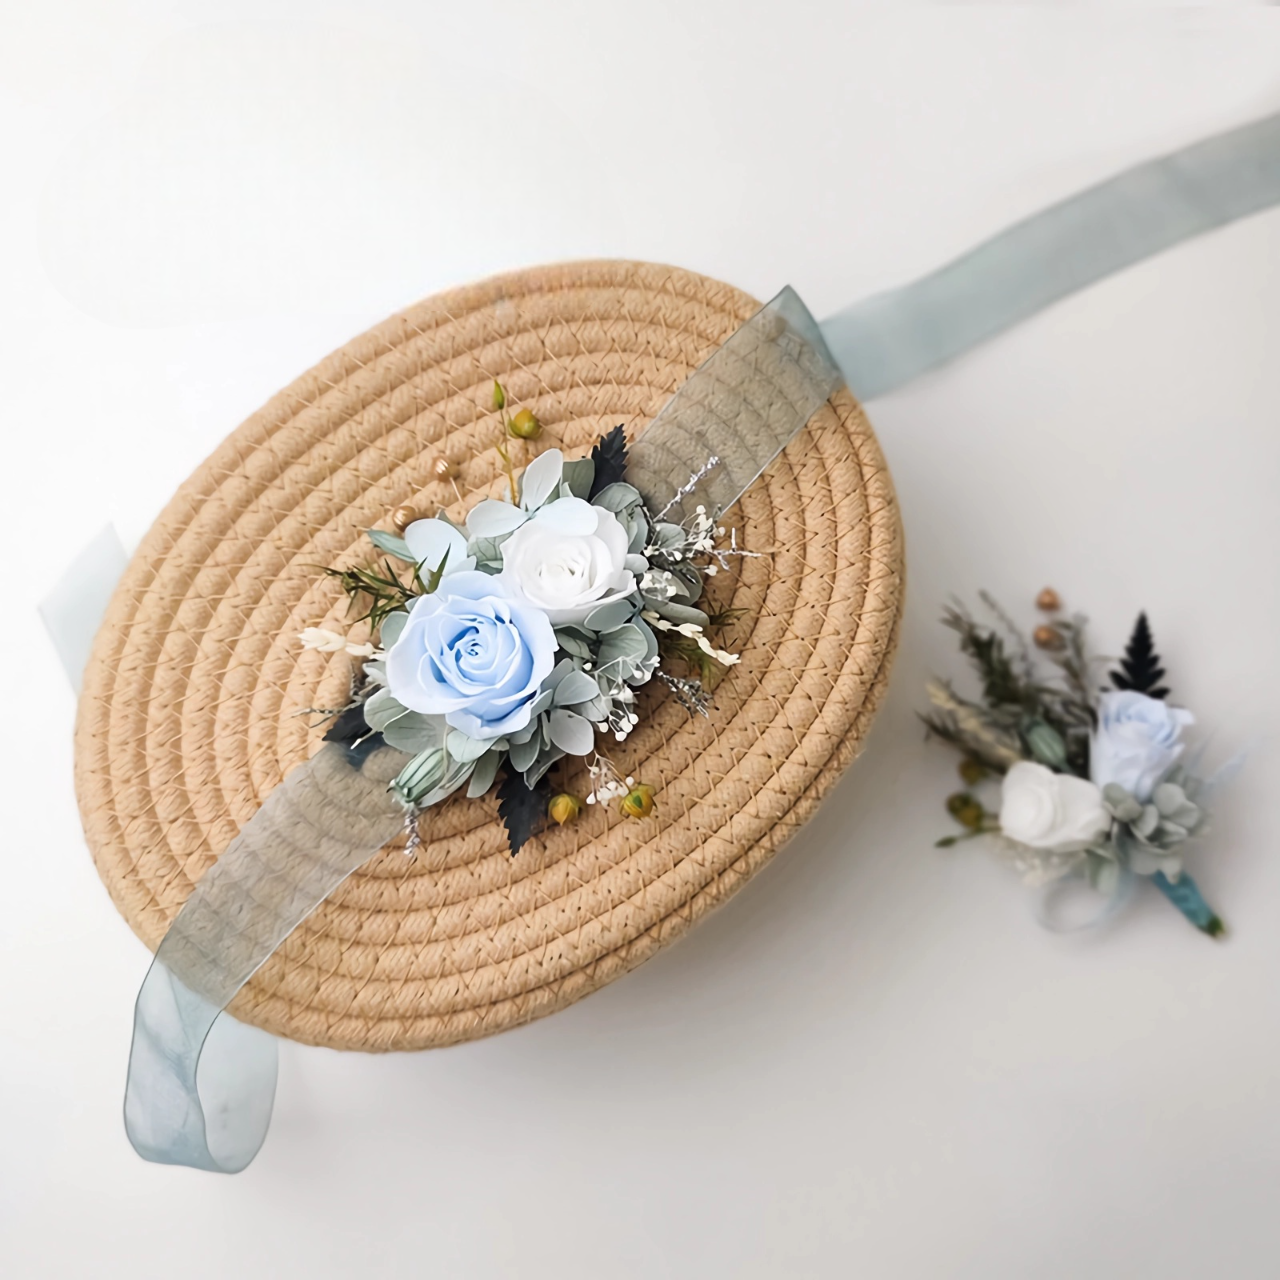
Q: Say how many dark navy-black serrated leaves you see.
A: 4